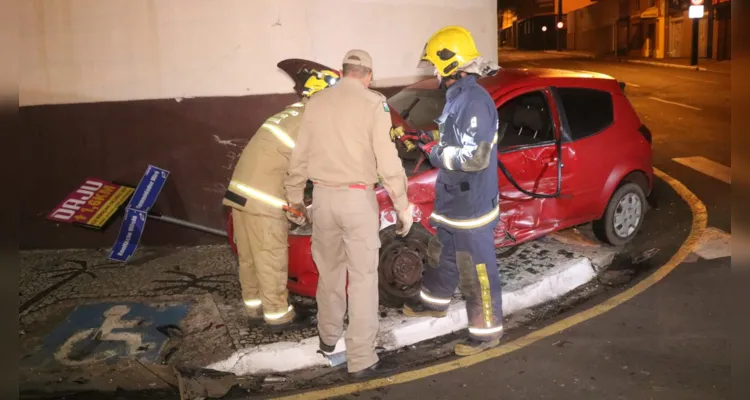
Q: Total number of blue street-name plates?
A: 2